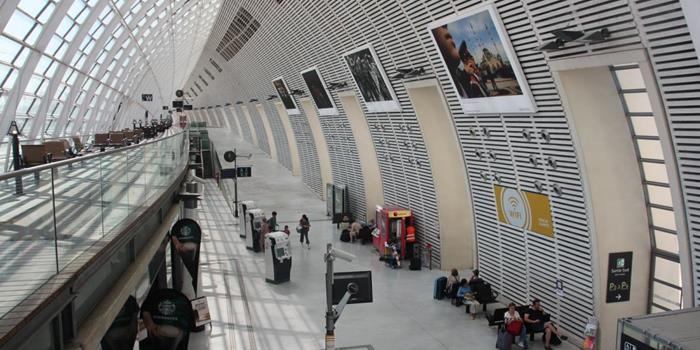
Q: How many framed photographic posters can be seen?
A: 4